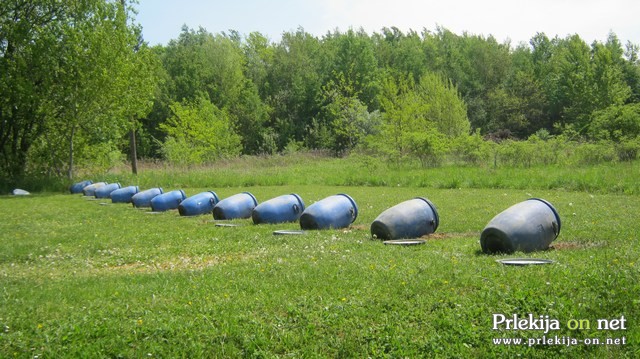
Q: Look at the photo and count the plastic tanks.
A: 12